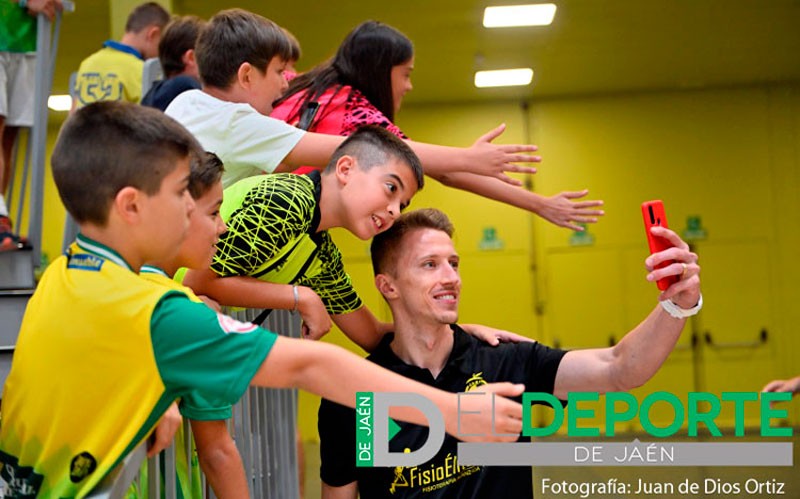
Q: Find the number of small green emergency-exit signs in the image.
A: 3